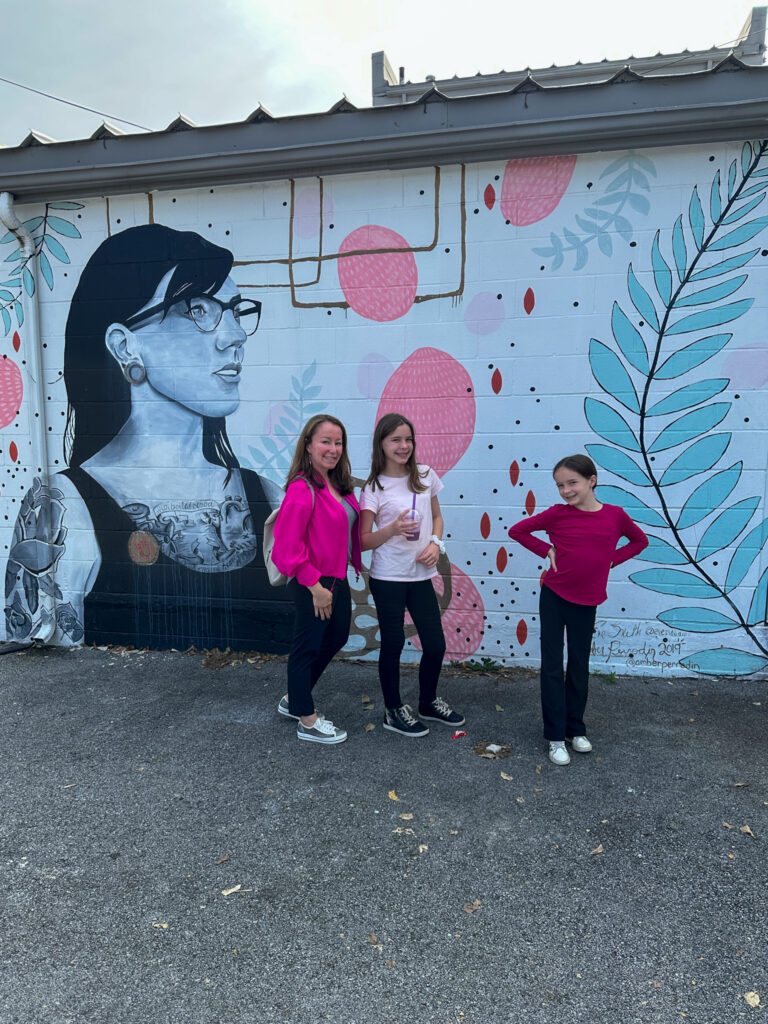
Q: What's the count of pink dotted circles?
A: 5